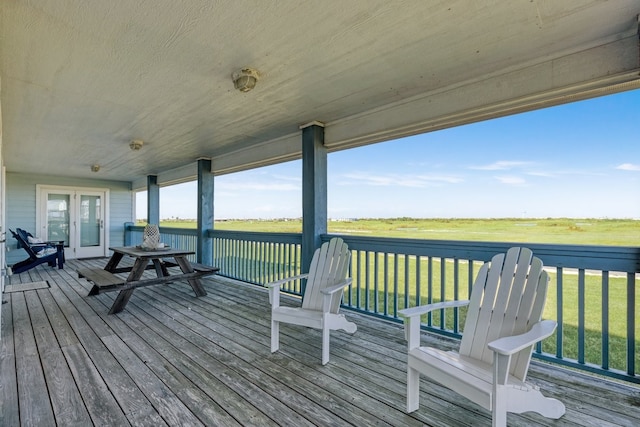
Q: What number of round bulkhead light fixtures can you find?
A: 3